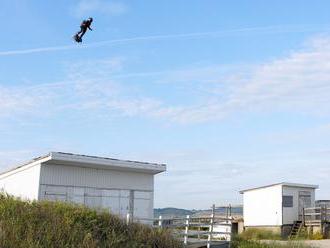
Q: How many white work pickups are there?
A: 0